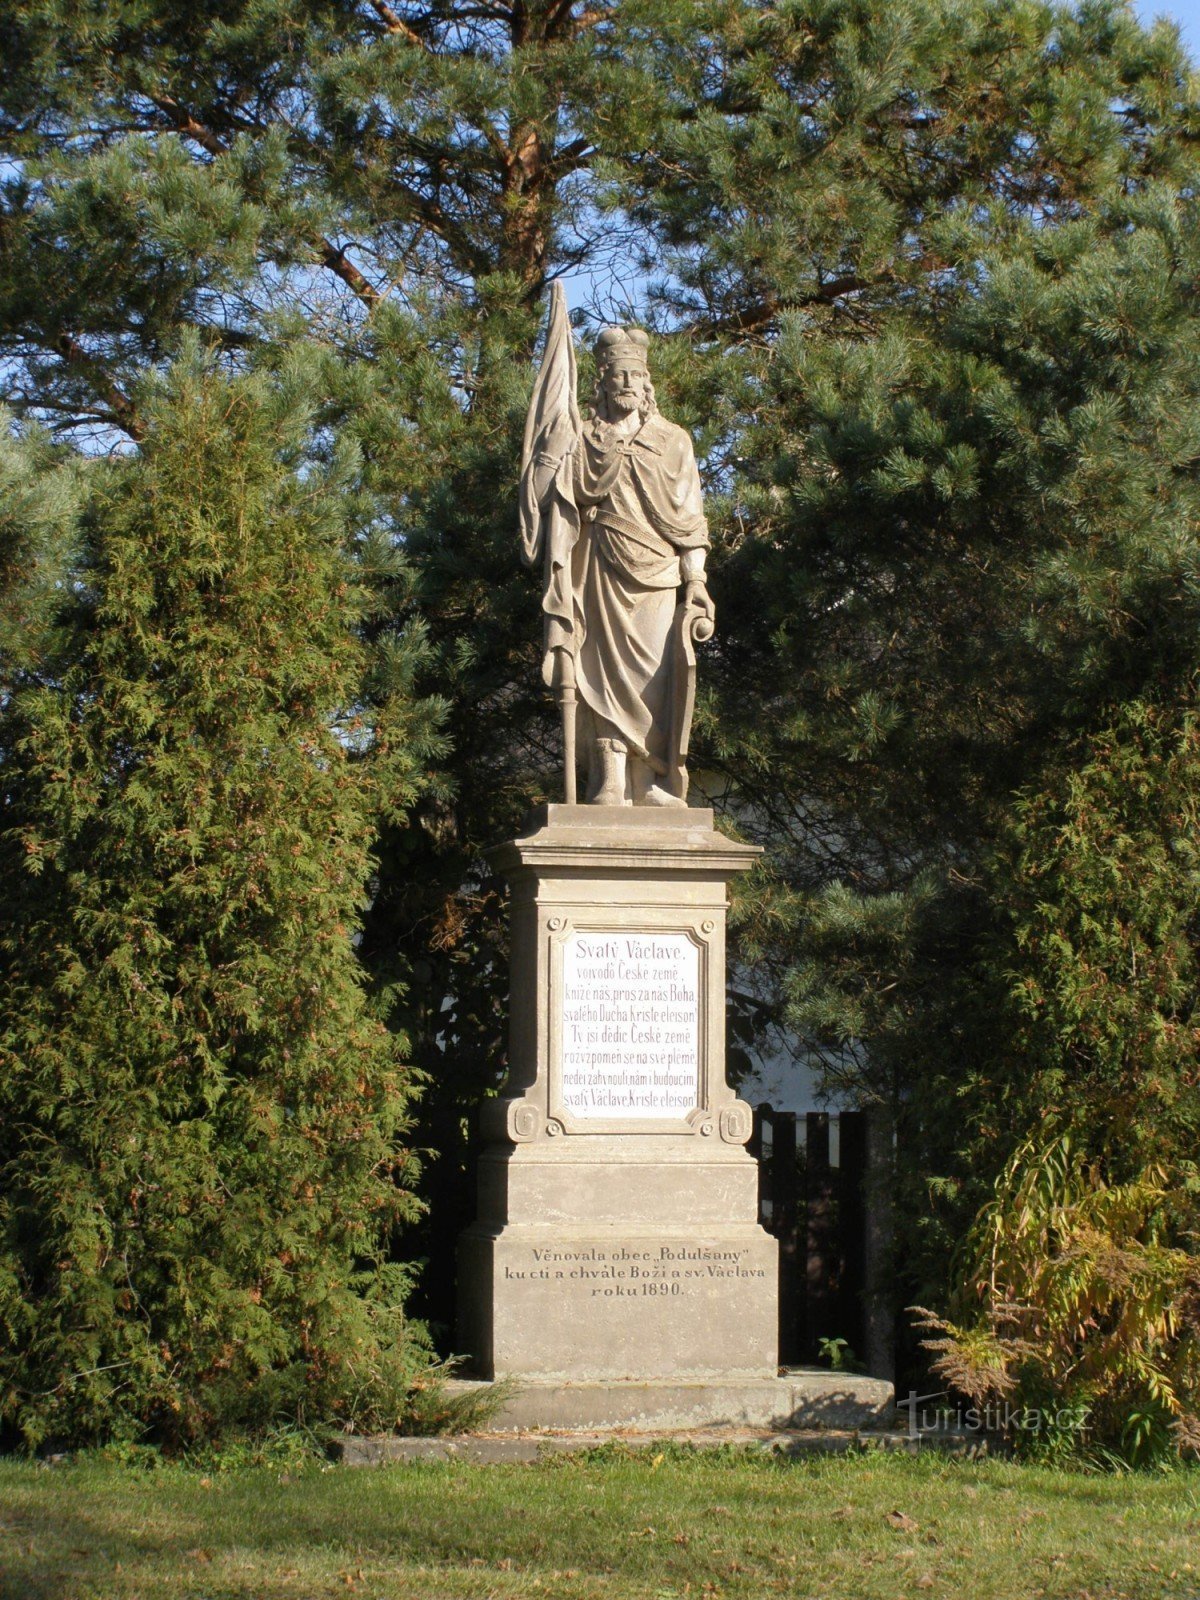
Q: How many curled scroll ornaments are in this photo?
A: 2